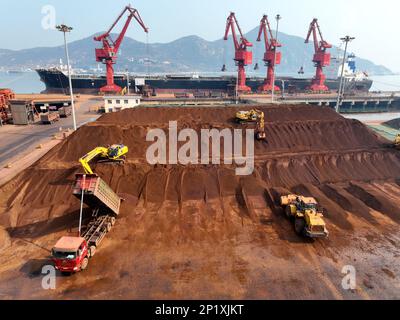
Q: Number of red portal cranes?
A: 4